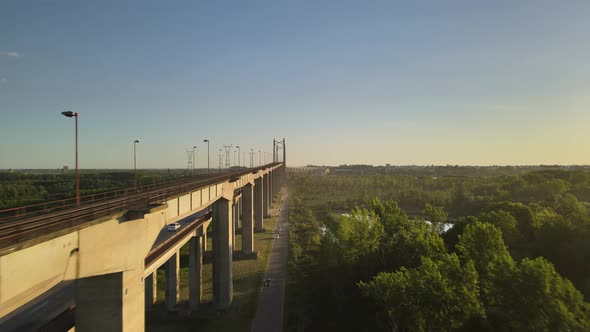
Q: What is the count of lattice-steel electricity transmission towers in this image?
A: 4